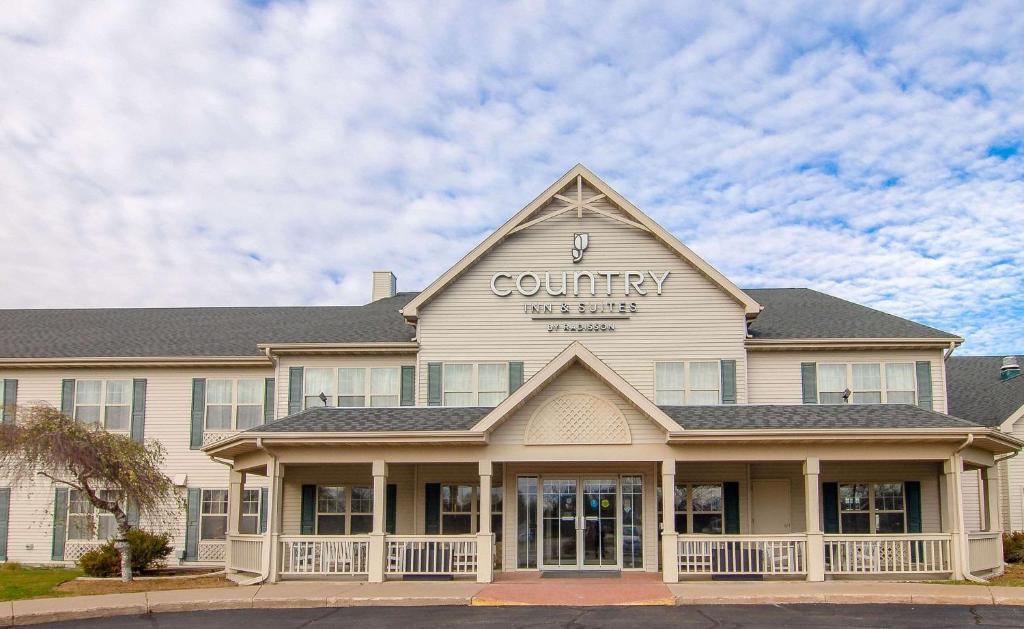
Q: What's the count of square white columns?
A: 8